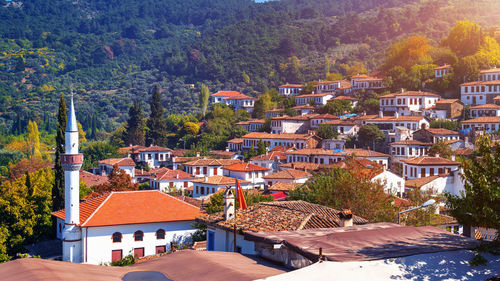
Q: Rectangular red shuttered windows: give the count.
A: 3